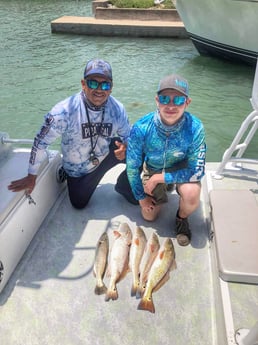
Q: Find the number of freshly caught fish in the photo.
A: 5